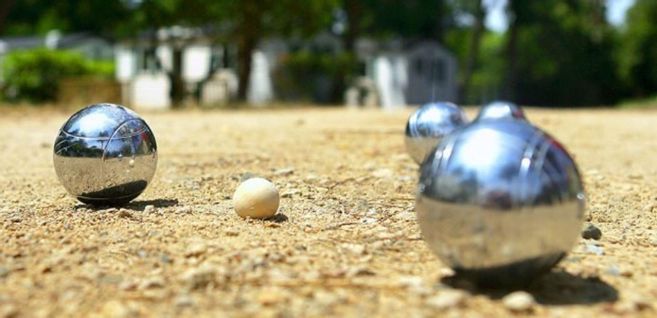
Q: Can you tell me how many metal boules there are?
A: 4